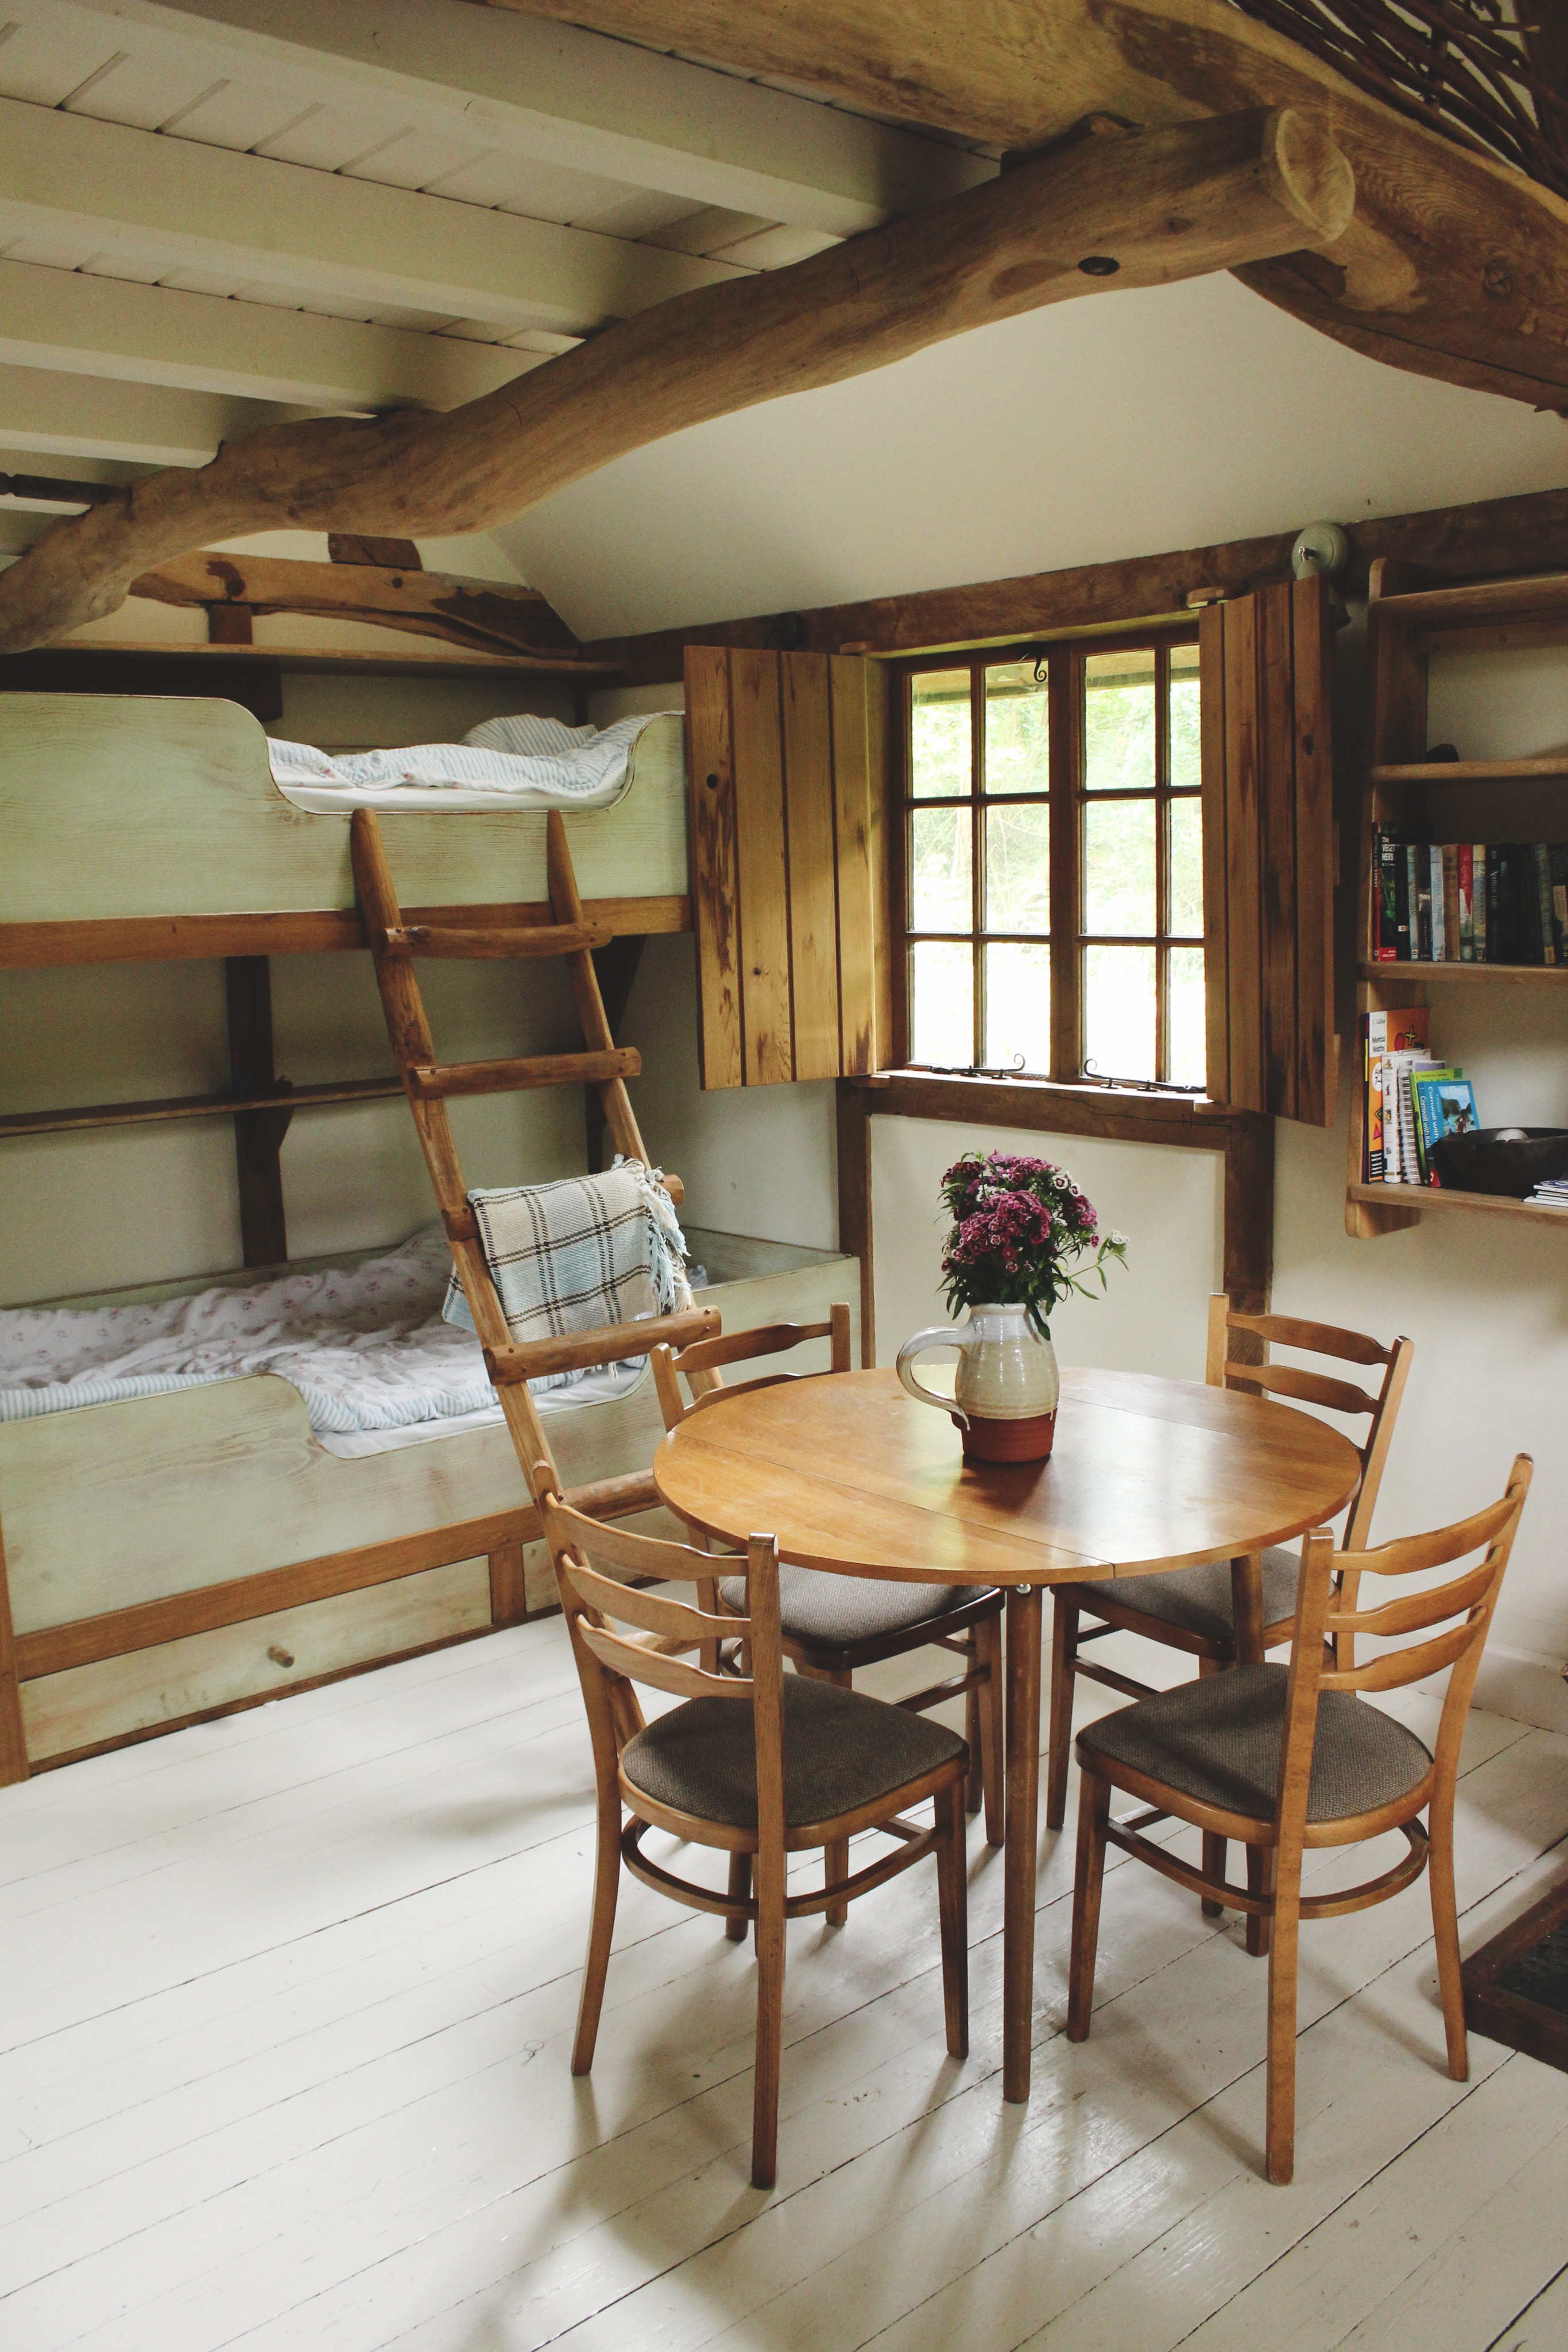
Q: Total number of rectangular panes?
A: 12